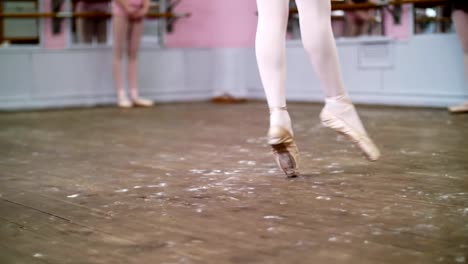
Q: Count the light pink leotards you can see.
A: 1